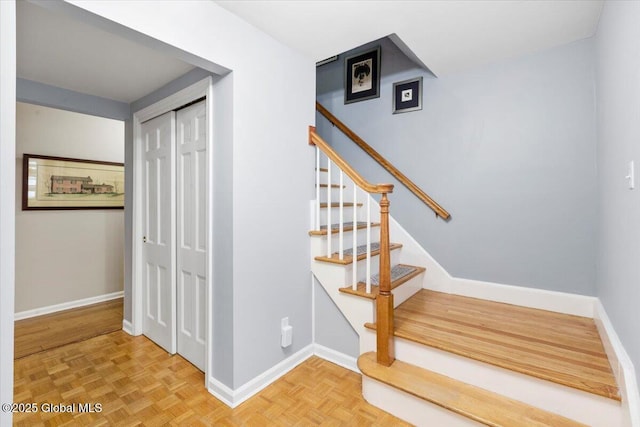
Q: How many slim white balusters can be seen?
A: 5